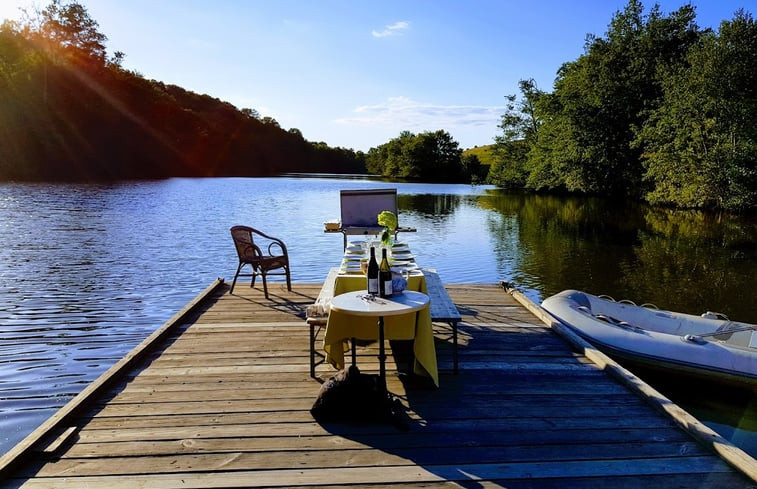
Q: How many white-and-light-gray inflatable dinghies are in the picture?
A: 1